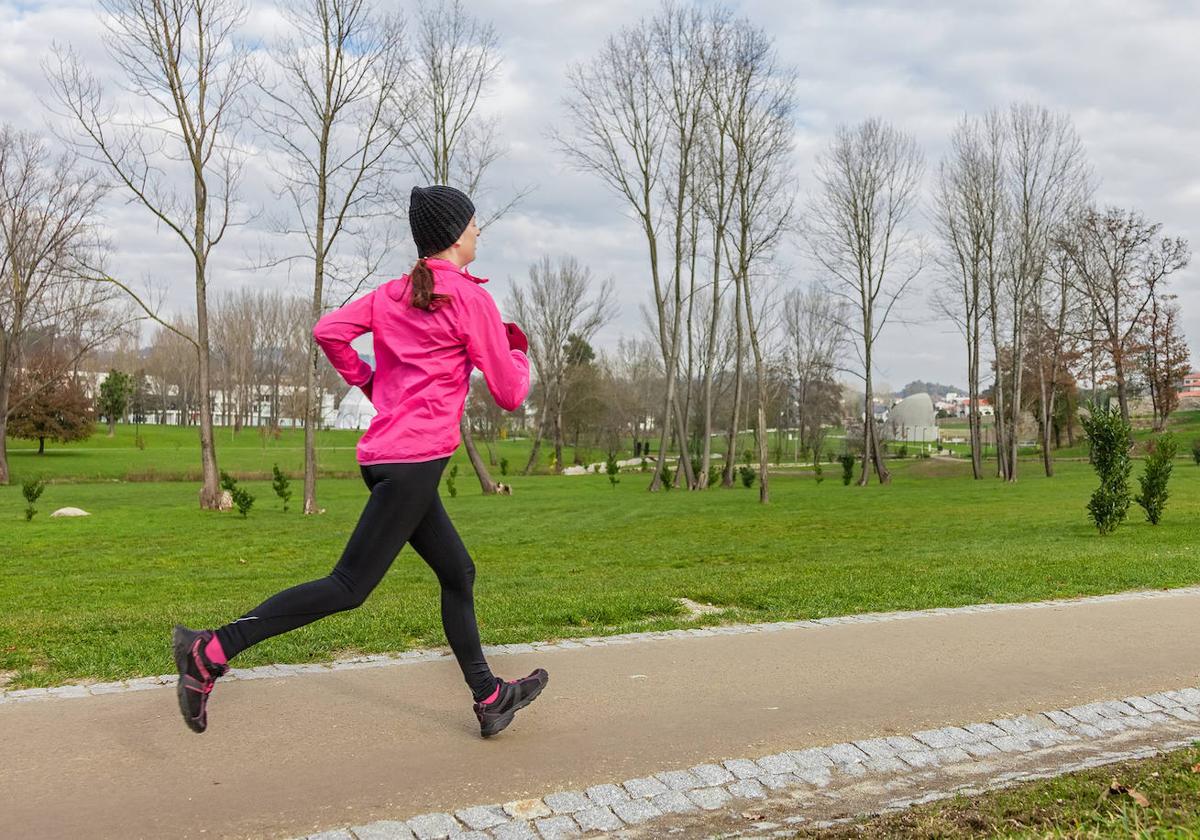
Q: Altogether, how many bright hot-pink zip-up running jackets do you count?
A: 1